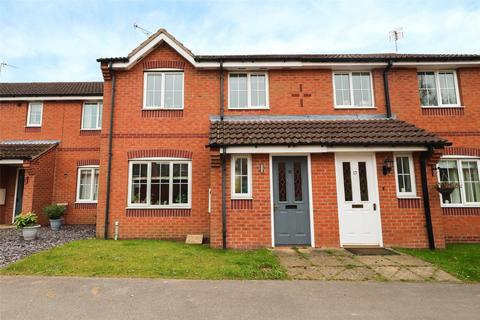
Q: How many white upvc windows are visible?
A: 11